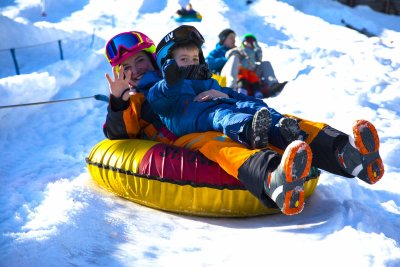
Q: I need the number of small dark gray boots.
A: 2